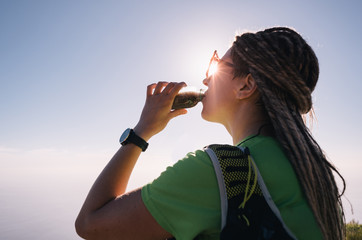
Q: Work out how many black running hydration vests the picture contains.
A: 1